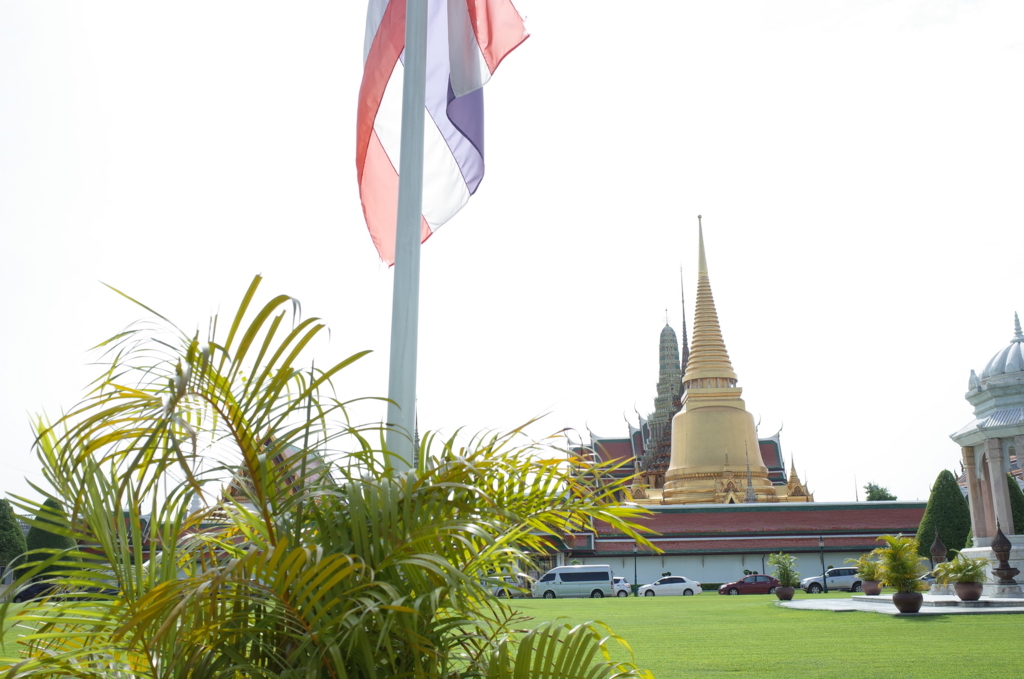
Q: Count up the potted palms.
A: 4